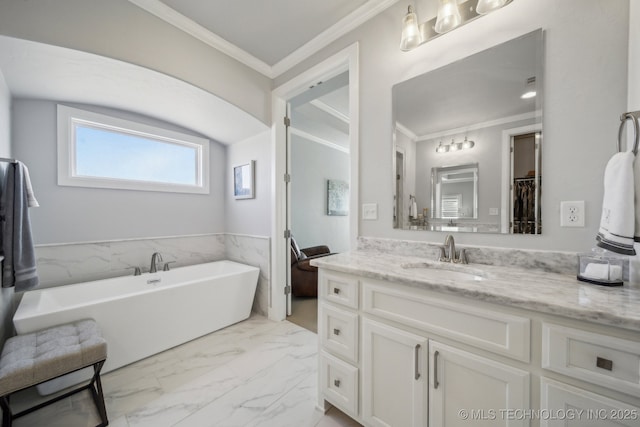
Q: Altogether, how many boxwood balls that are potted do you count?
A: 0